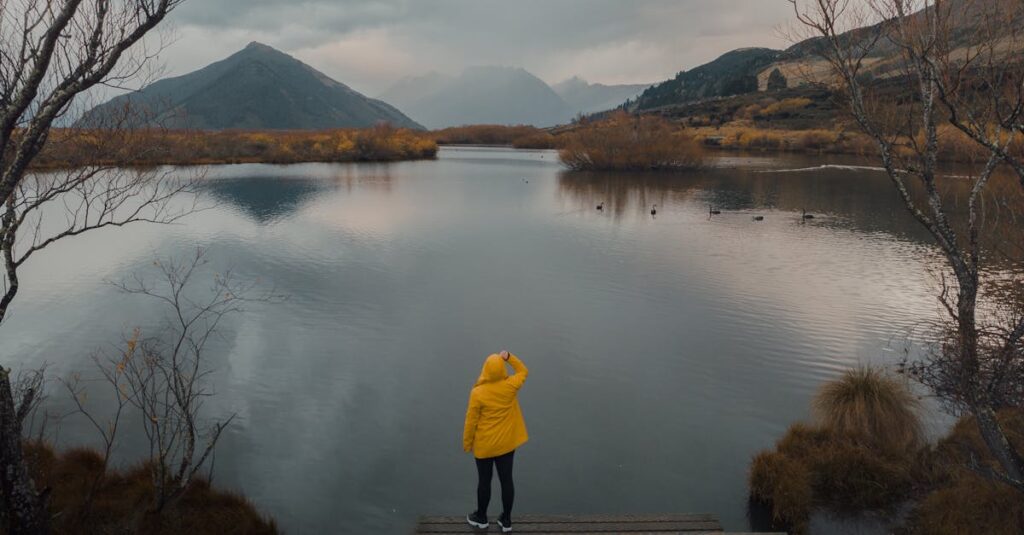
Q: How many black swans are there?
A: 5